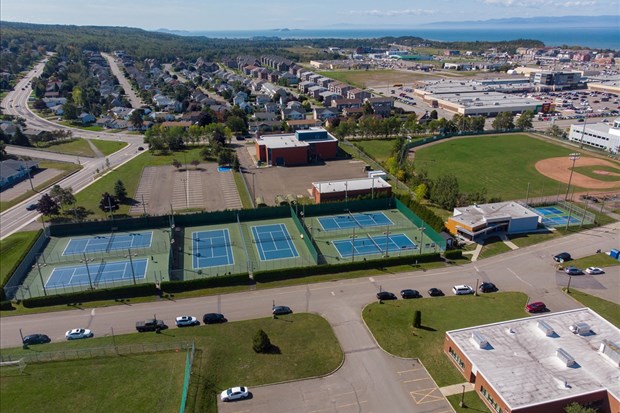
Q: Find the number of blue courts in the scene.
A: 8